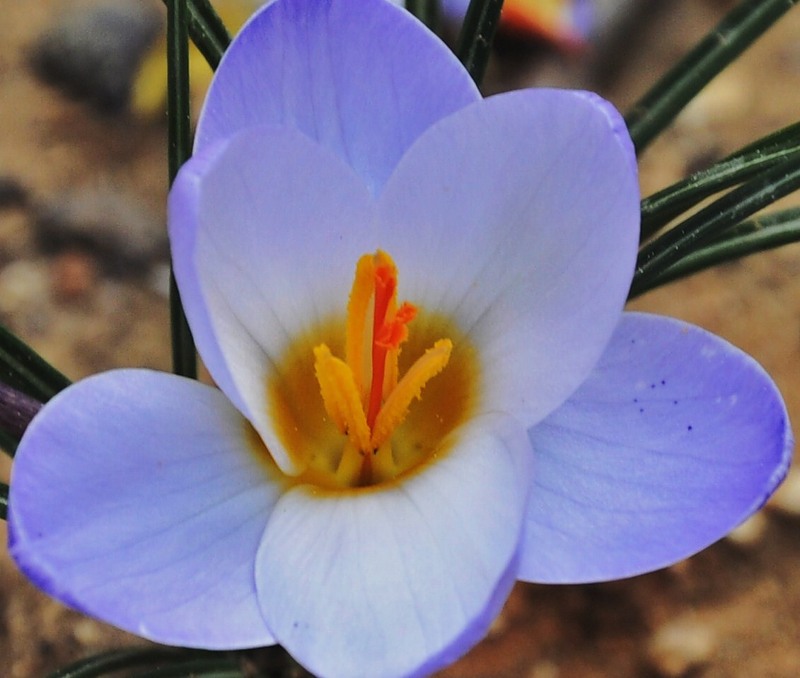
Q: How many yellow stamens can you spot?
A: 3